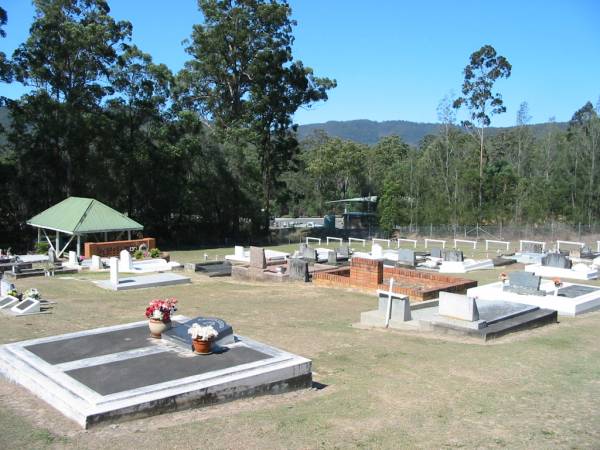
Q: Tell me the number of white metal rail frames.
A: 11